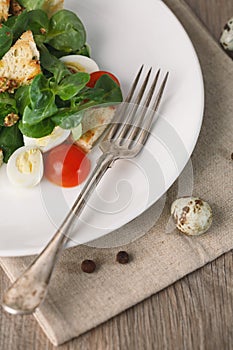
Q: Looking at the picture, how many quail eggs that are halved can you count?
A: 3